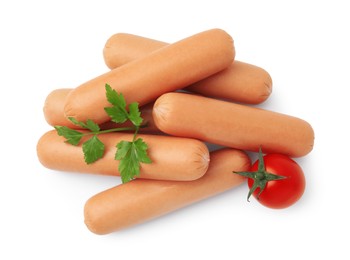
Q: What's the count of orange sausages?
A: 6